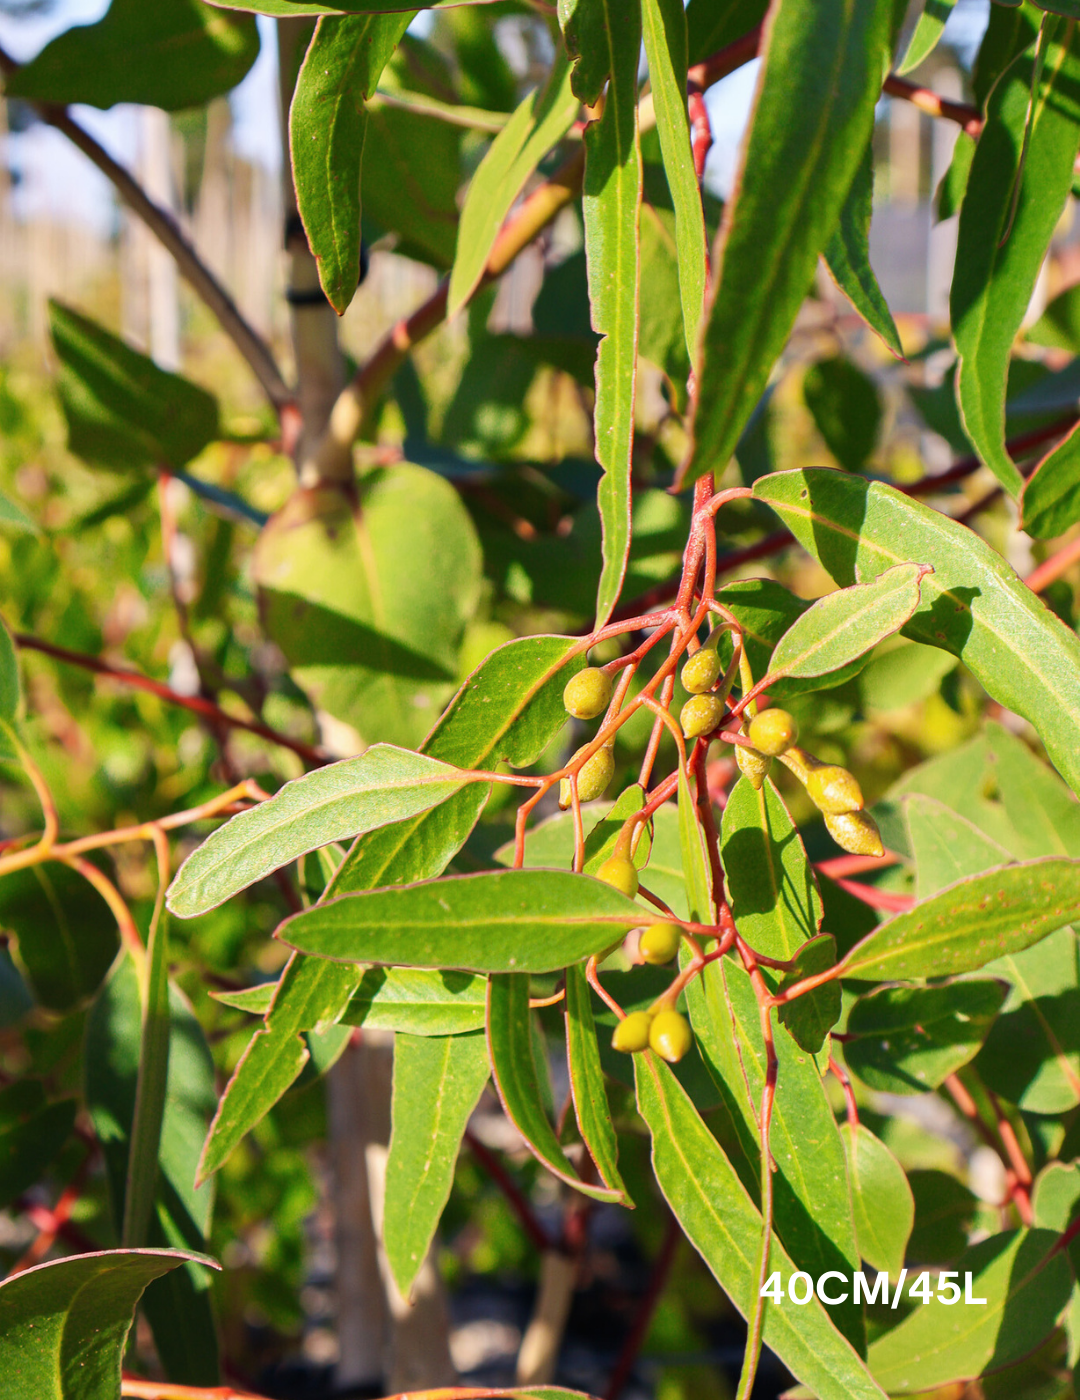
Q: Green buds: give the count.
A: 12